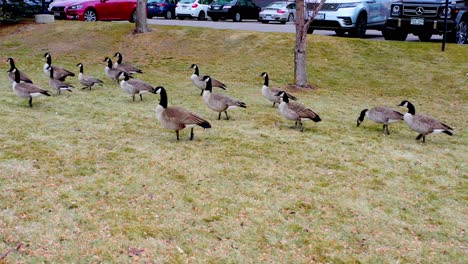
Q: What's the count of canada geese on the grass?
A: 15